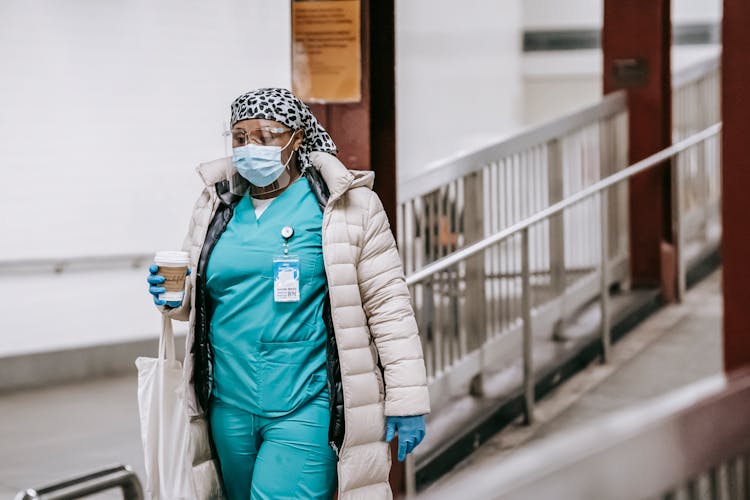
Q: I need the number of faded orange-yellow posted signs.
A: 1